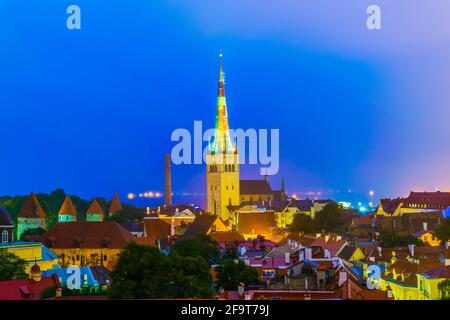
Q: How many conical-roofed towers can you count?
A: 4